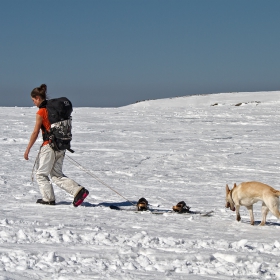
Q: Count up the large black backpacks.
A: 1